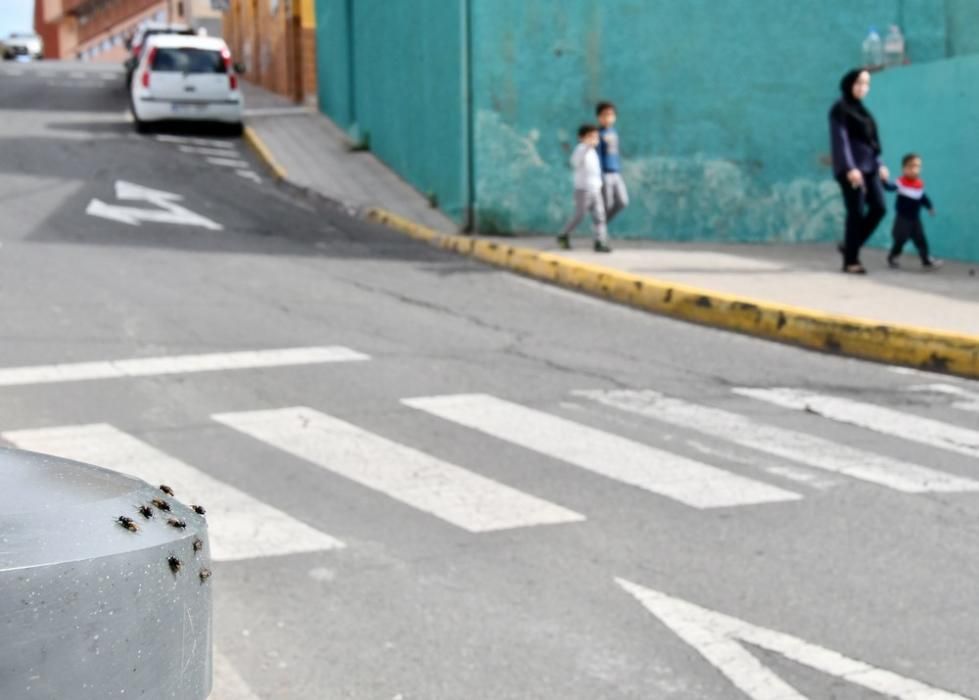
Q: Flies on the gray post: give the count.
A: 9